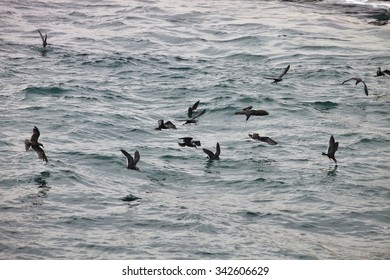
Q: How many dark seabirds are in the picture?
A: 14